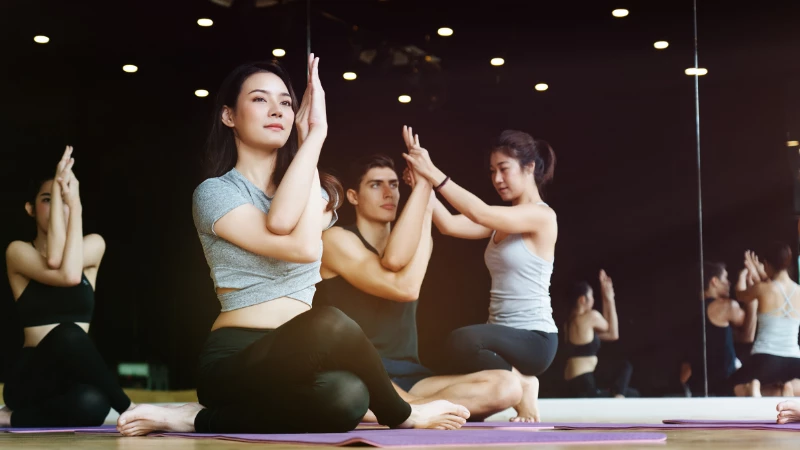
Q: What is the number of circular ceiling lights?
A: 13